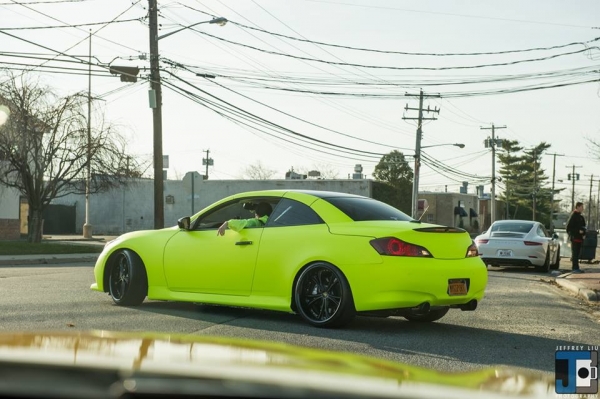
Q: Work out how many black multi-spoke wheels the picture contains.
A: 2